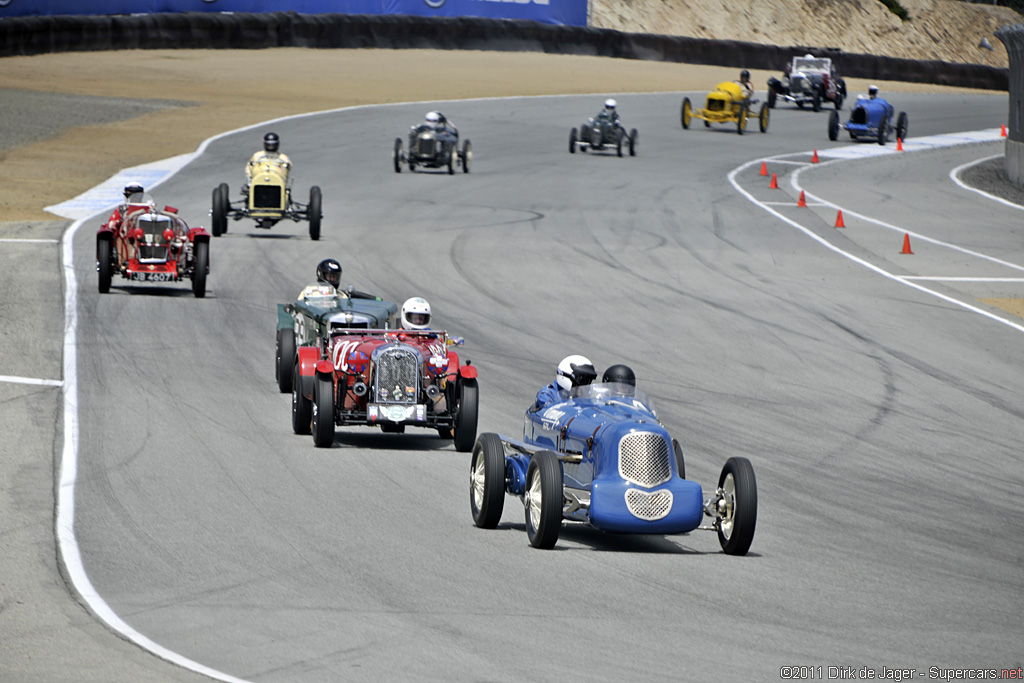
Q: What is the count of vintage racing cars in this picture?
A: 10